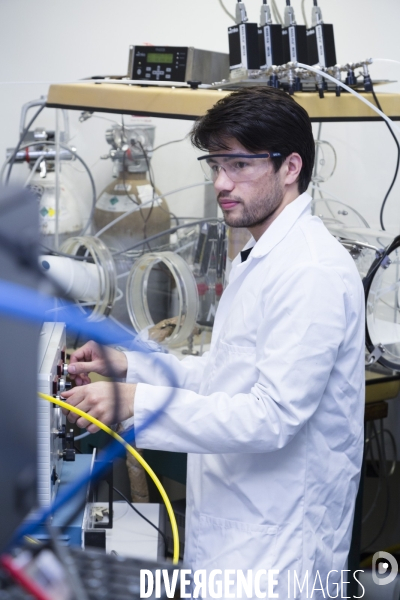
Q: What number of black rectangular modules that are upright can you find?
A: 4